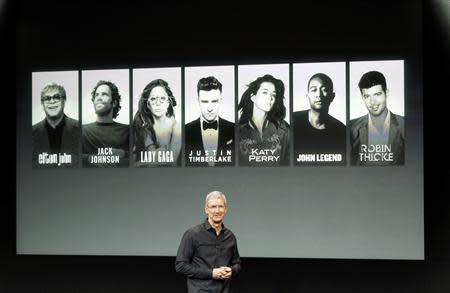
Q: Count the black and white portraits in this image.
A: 7